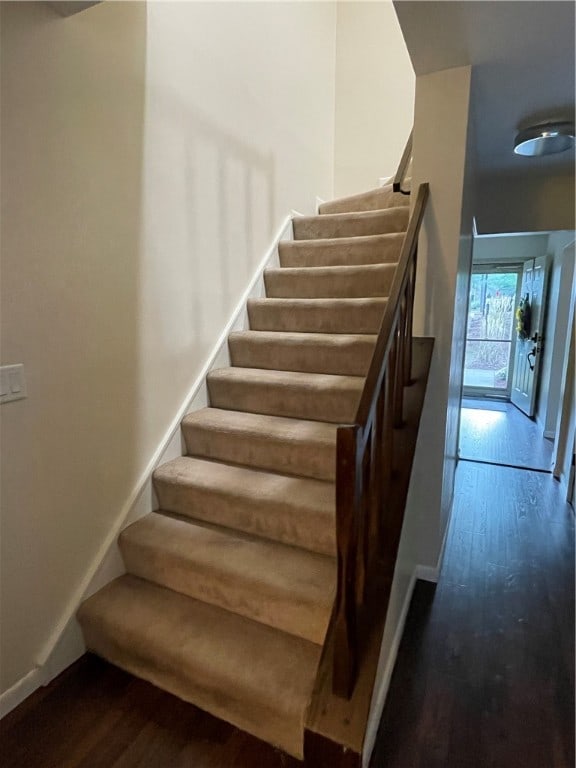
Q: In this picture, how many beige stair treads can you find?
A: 11